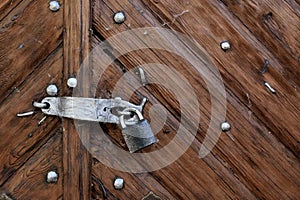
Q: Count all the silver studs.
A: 8